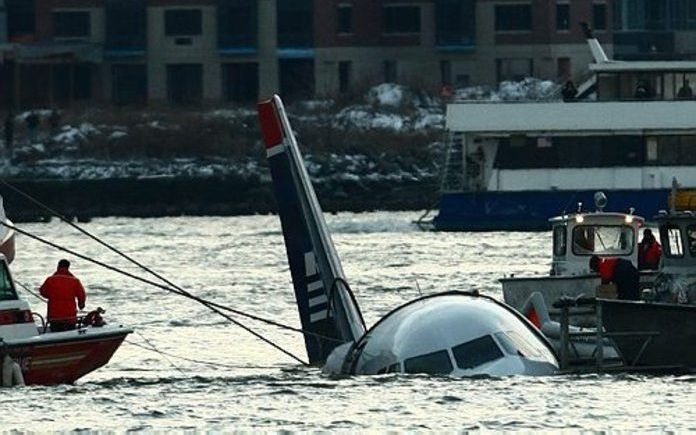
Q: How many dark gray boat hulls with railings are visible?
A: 1